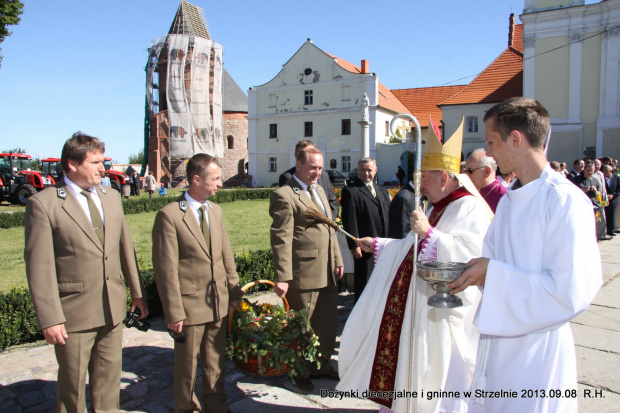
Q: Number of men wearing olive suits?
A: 3